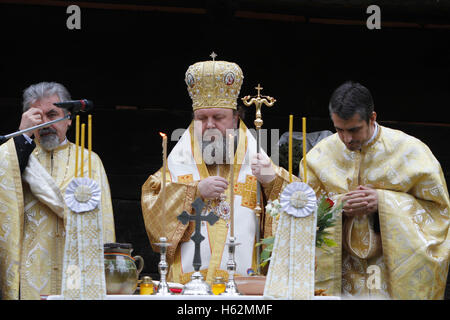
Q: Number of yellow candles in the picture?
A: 5